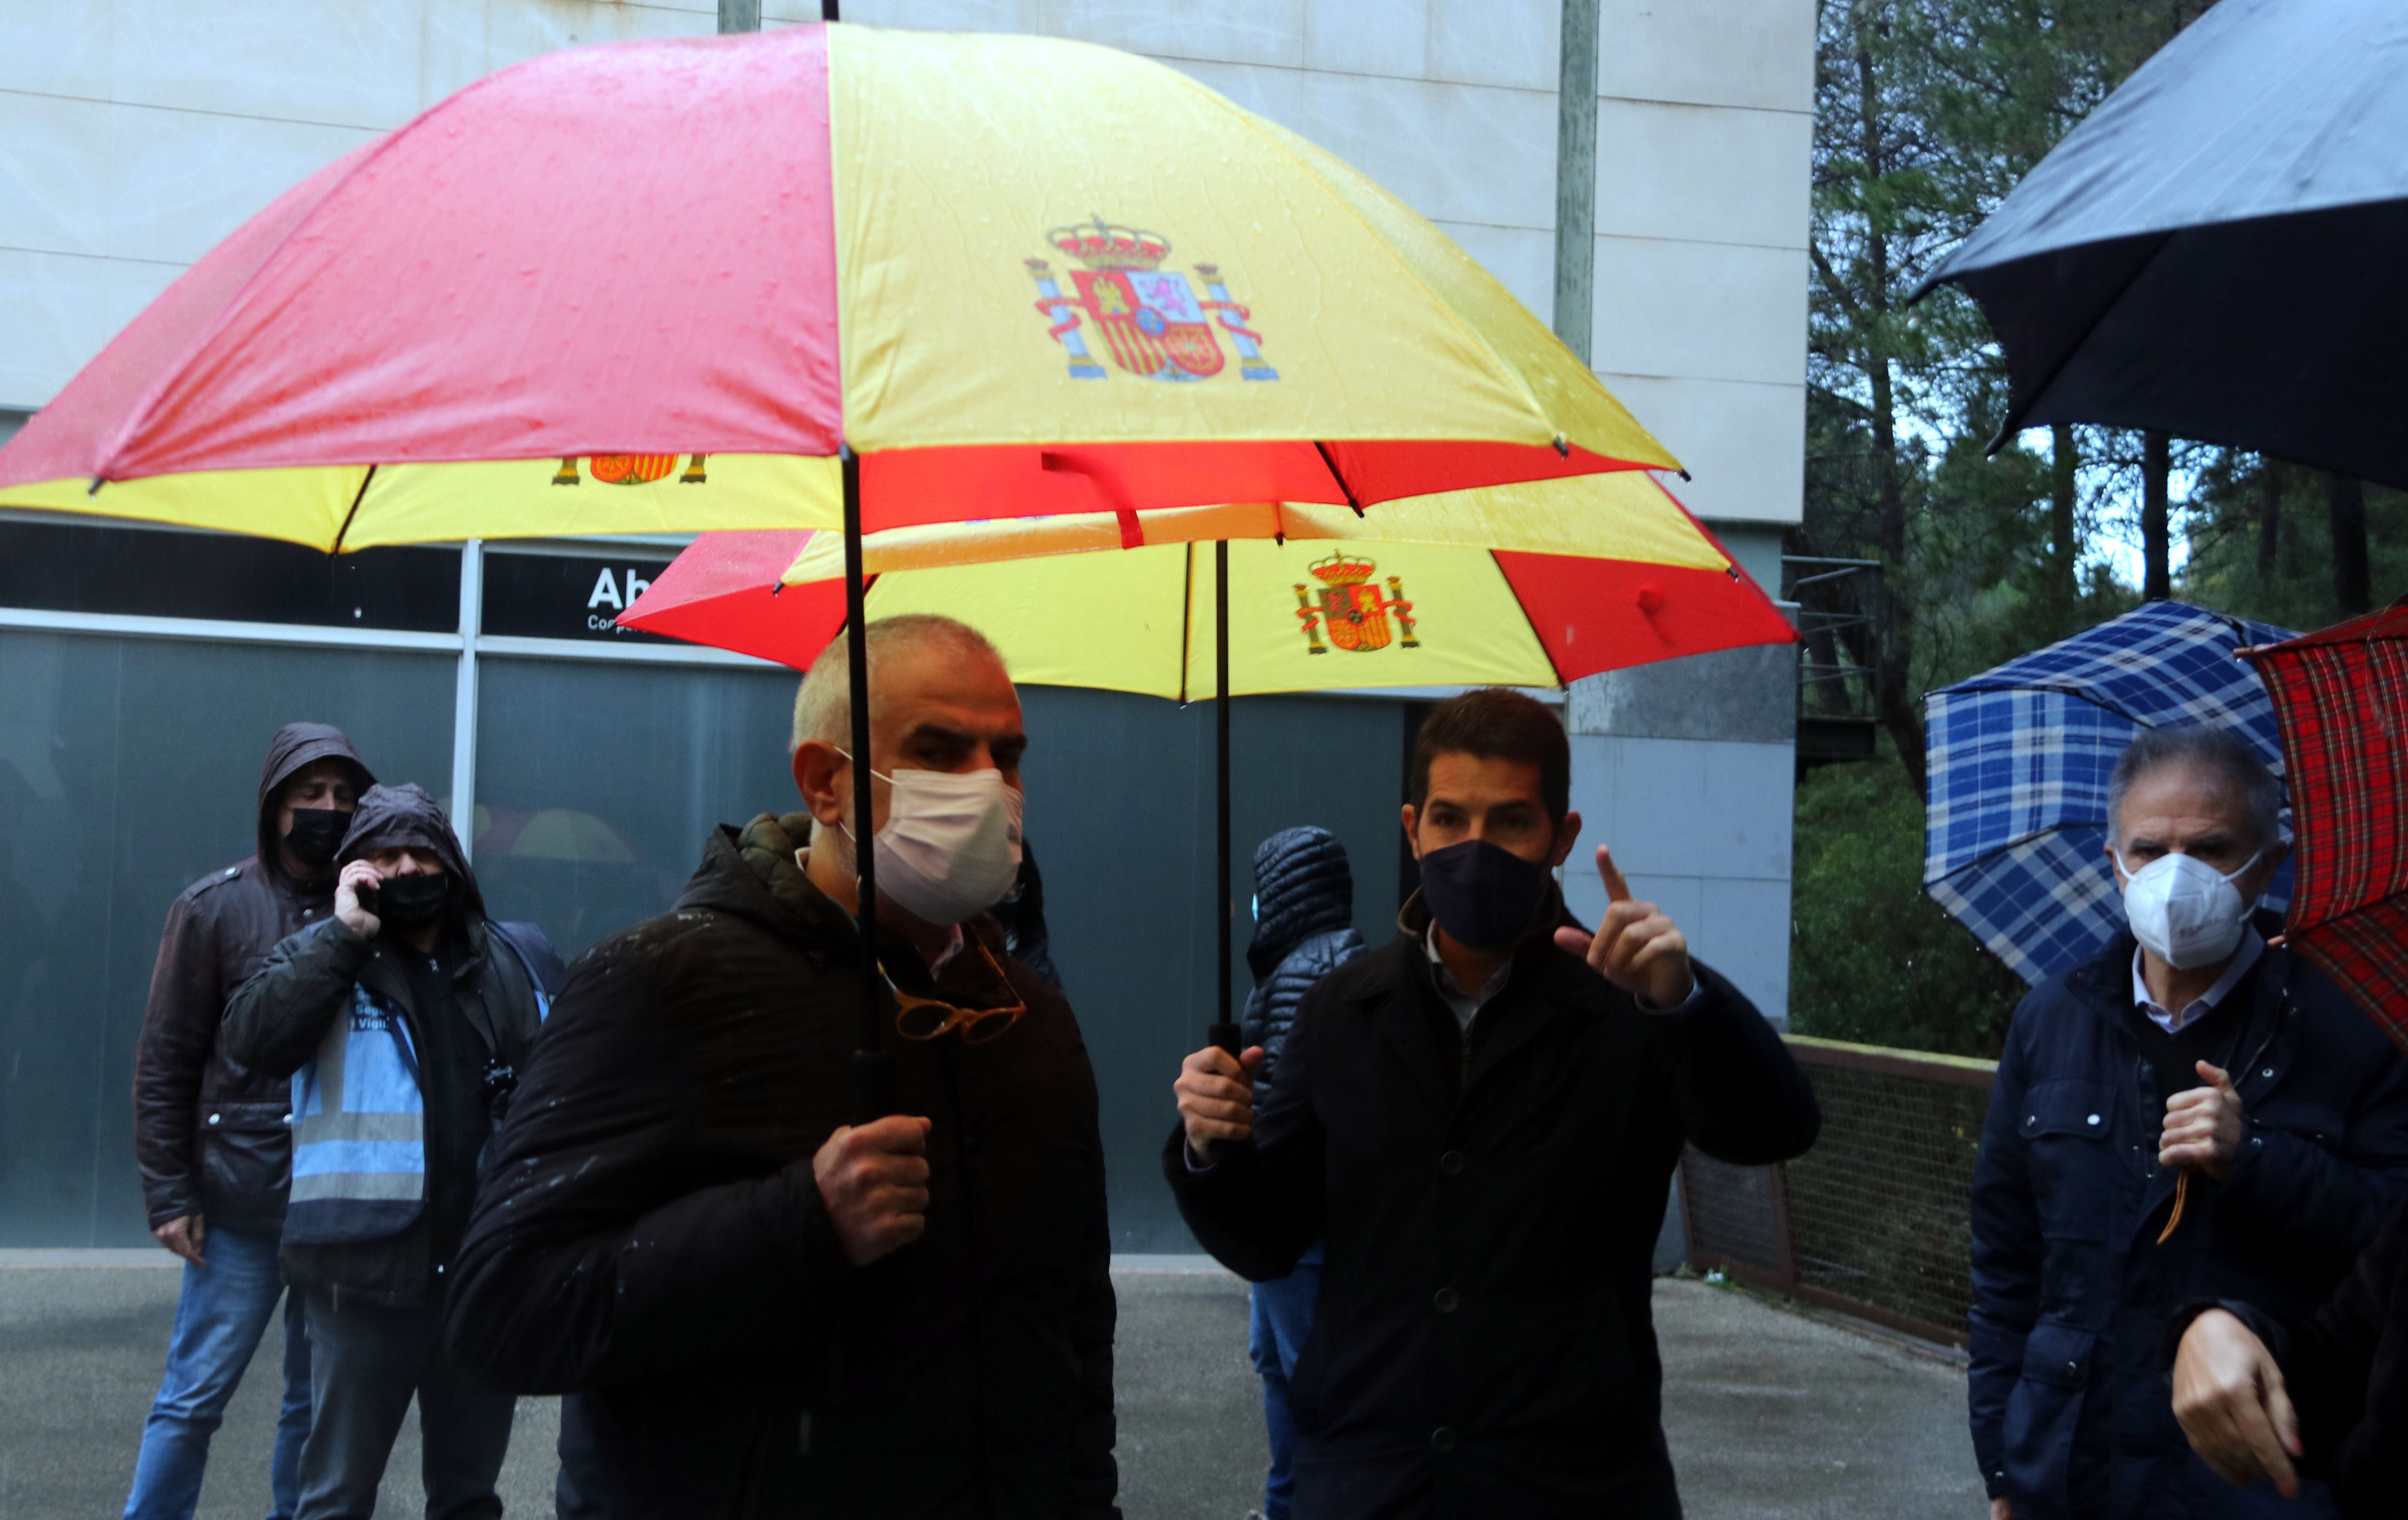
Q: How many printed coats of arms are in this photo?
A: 3